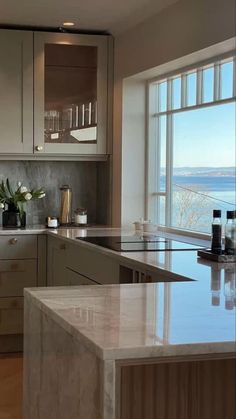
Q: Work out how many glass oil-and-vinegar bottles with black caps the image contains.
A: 2